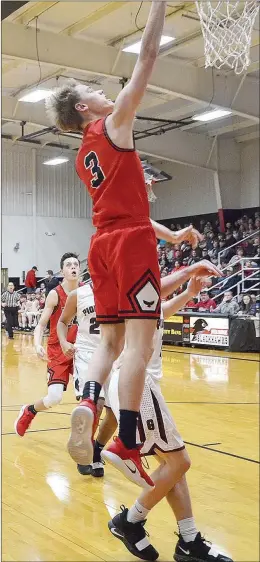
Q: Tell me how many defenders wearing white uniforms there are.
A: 2